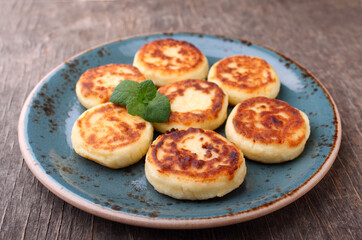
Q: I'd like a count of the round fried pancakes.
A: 7